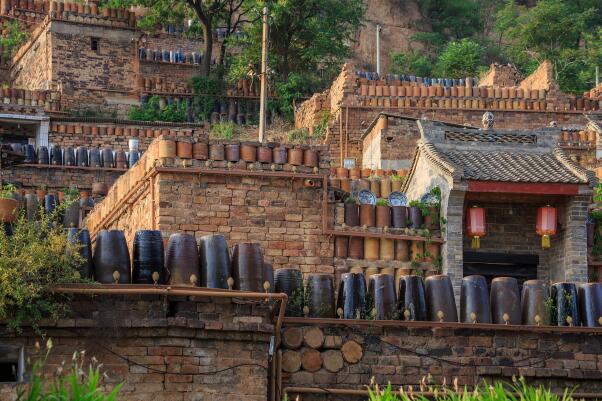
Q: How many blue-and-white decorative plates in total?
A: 3